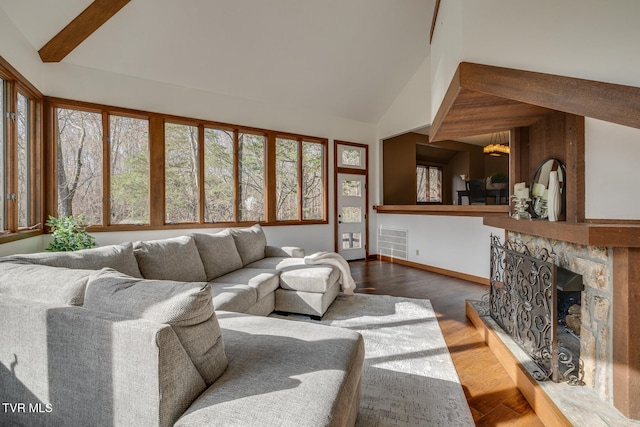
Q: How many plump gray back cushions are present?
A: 6